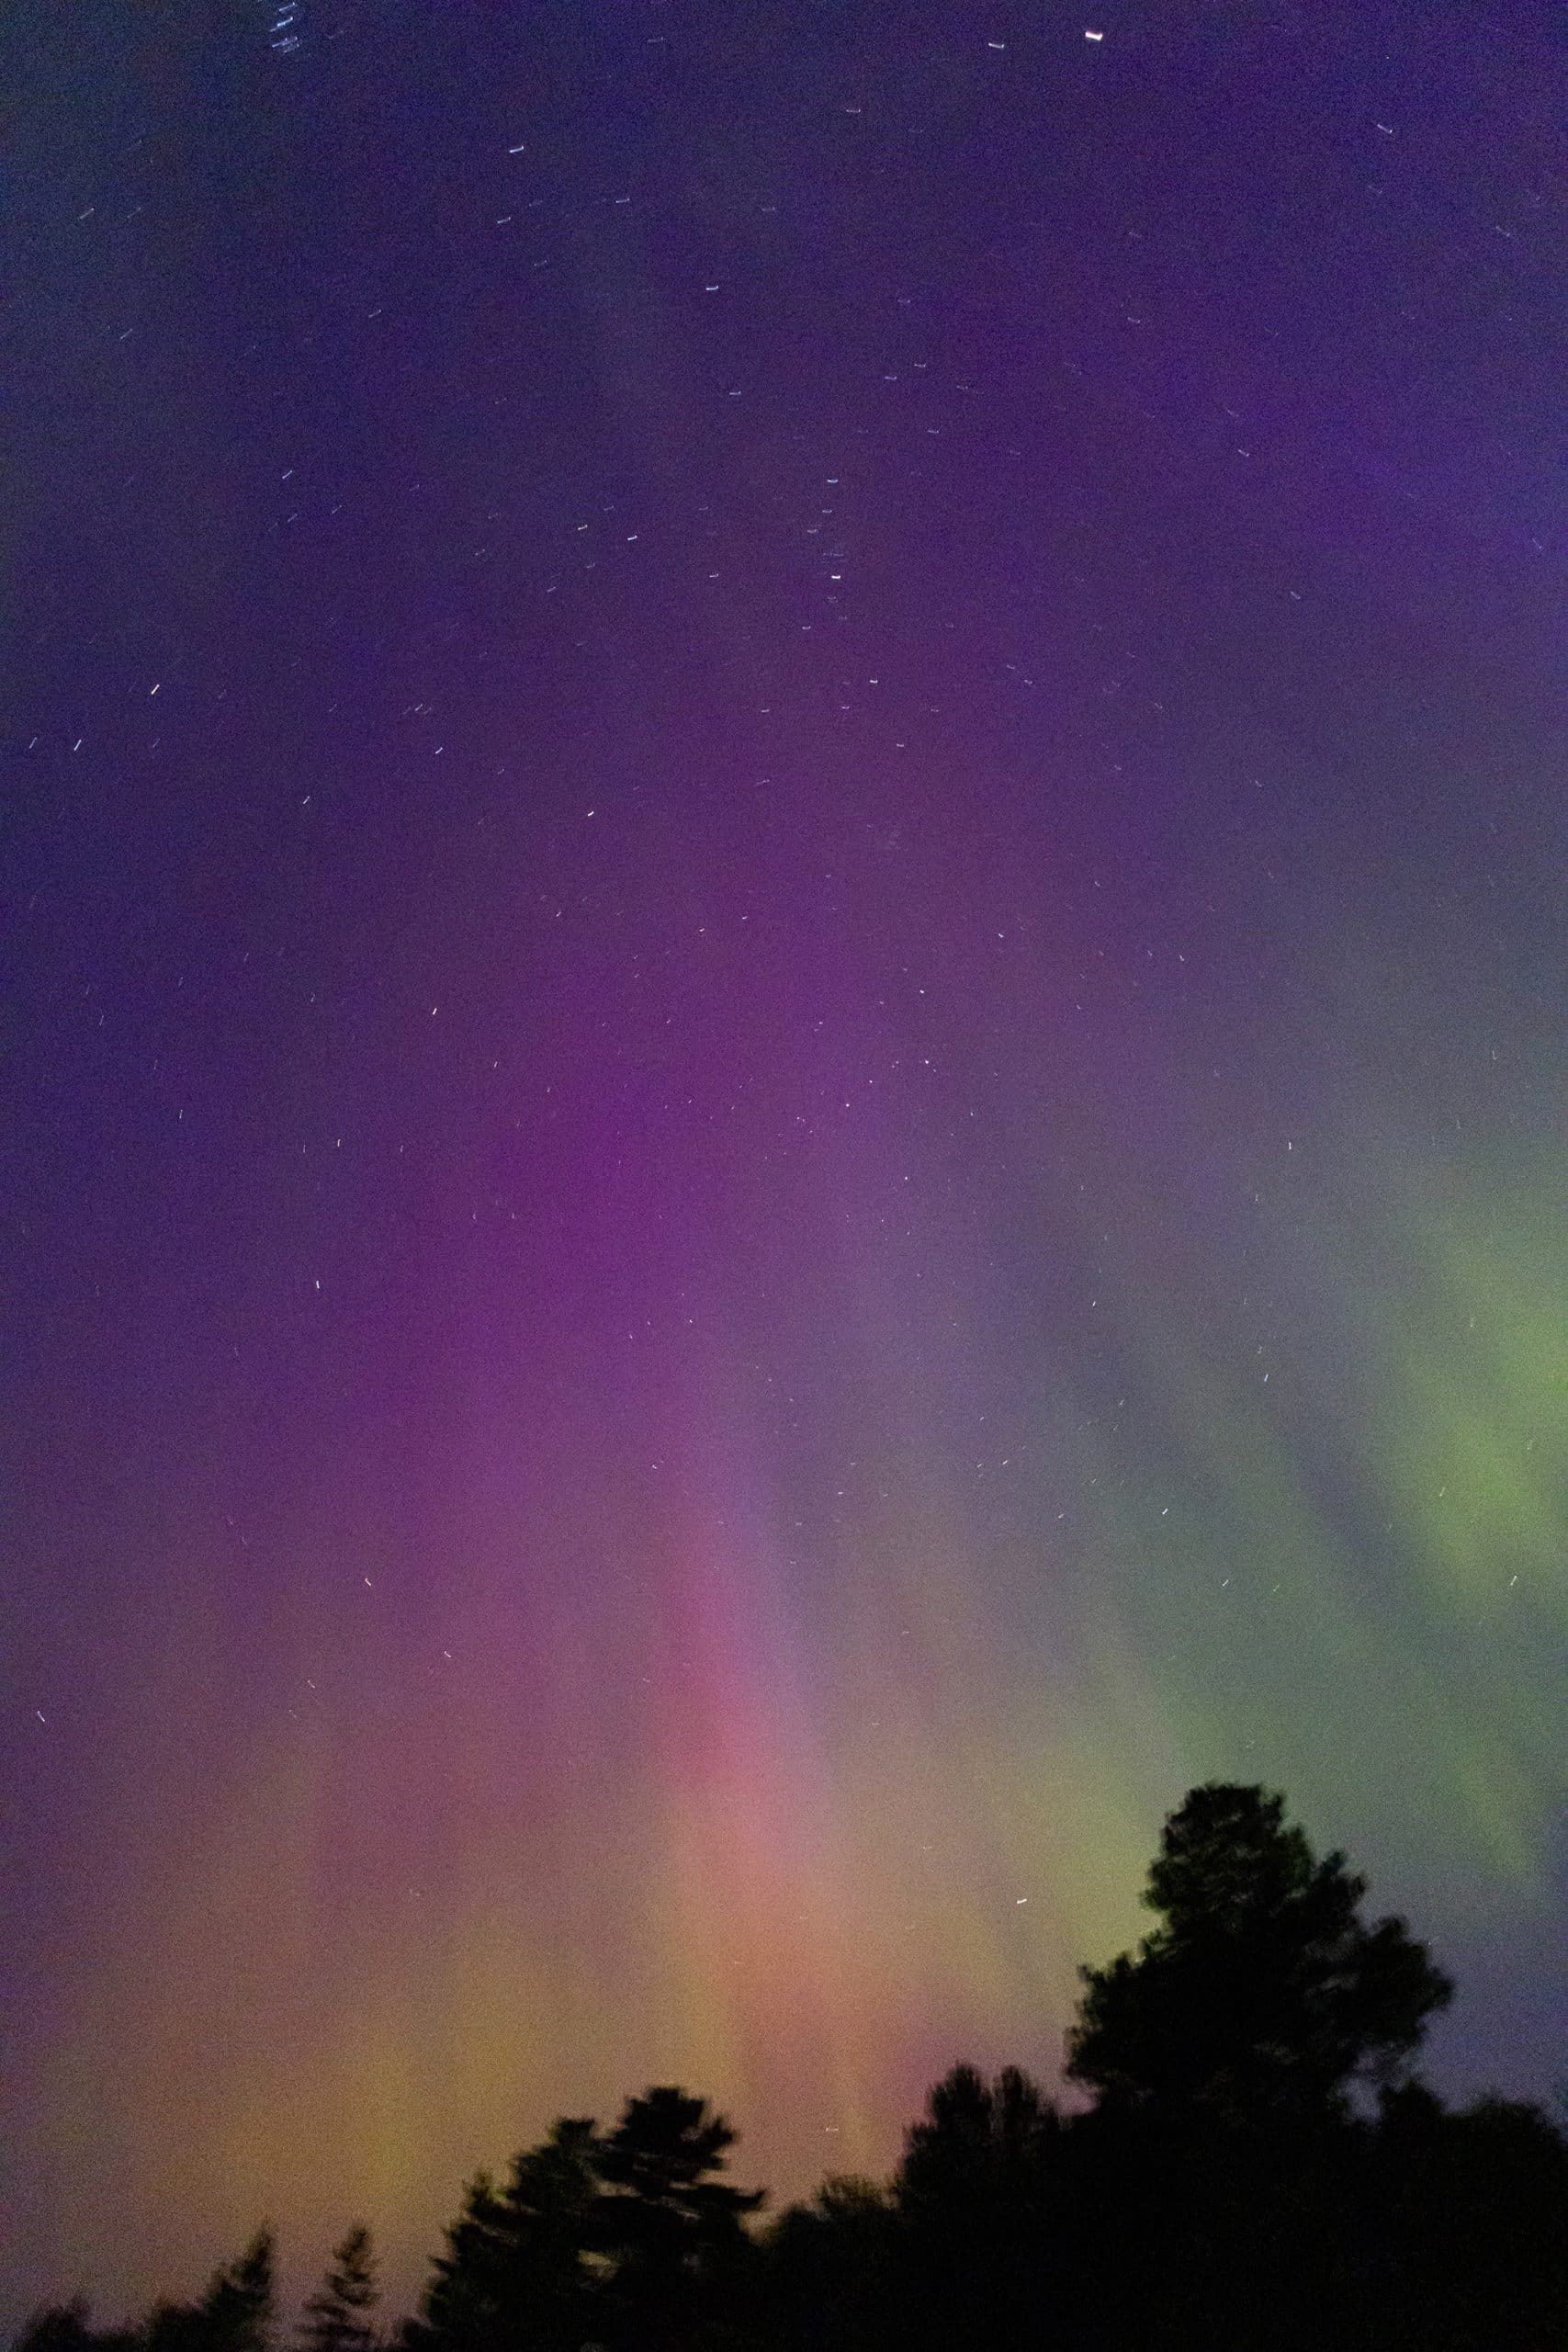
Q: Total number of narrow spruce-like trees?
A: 2